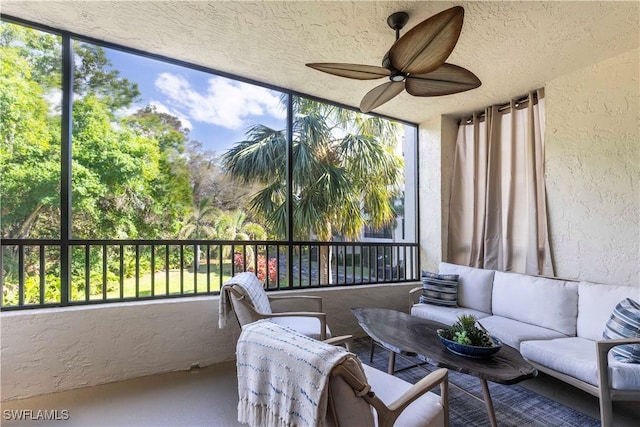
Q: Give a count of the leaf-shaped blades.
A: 4